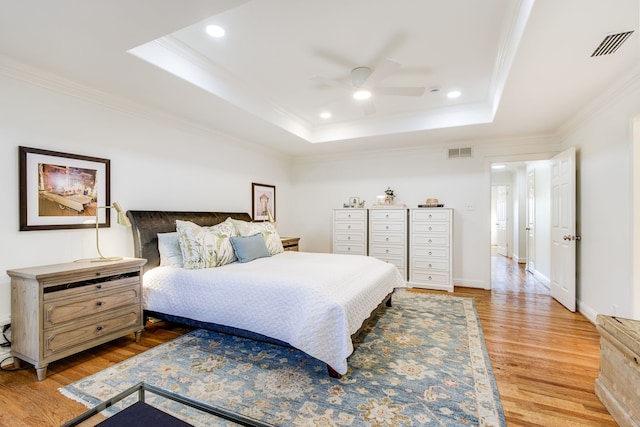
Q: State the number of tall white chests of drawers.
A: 3